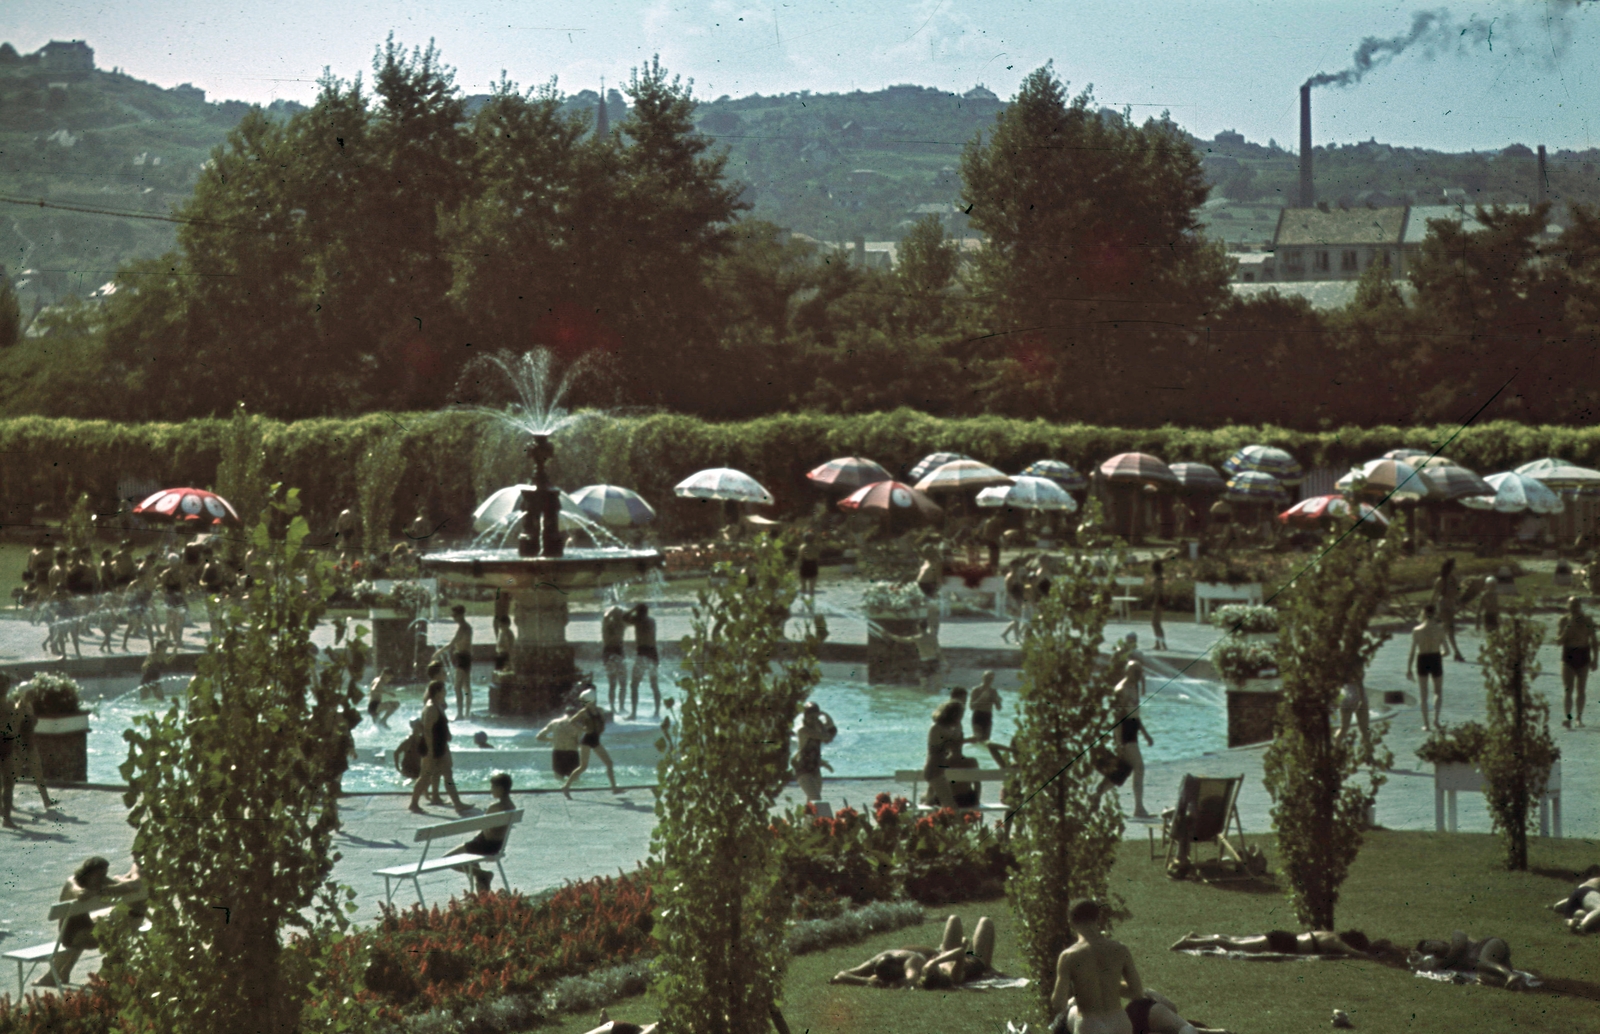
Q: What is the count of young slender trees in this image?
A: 5